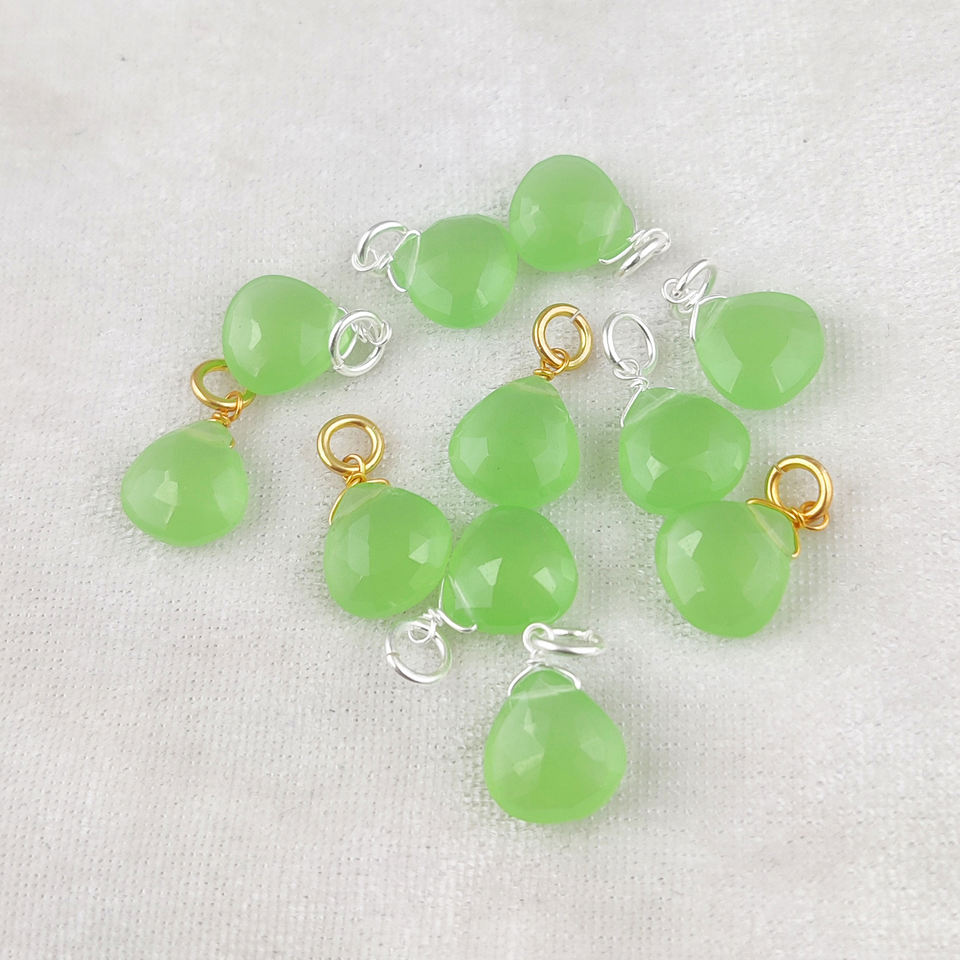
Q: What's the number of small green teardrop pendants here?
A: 11